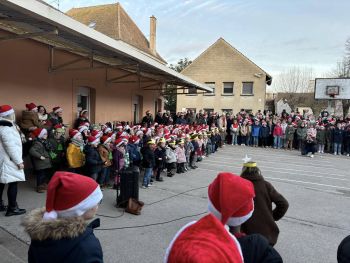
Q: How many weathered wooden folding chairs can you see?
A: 0